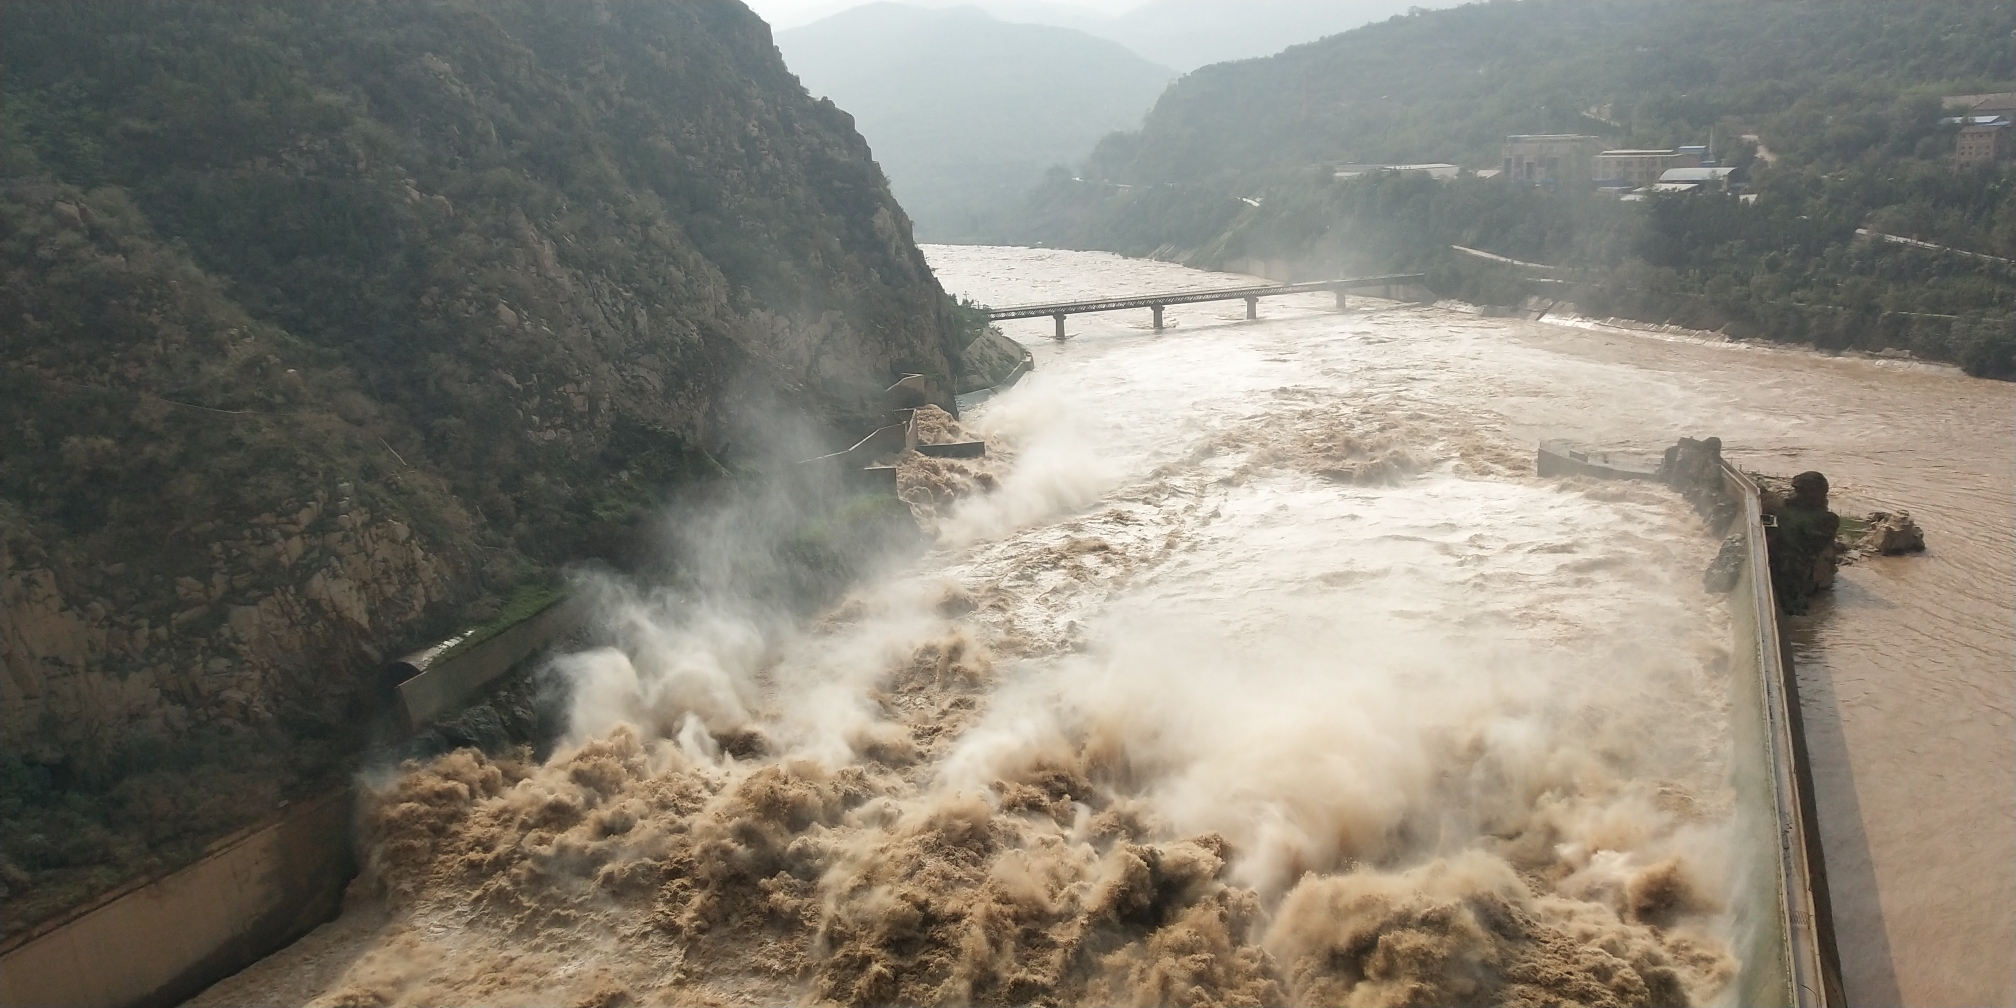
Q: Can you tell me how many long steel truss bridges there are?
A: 1